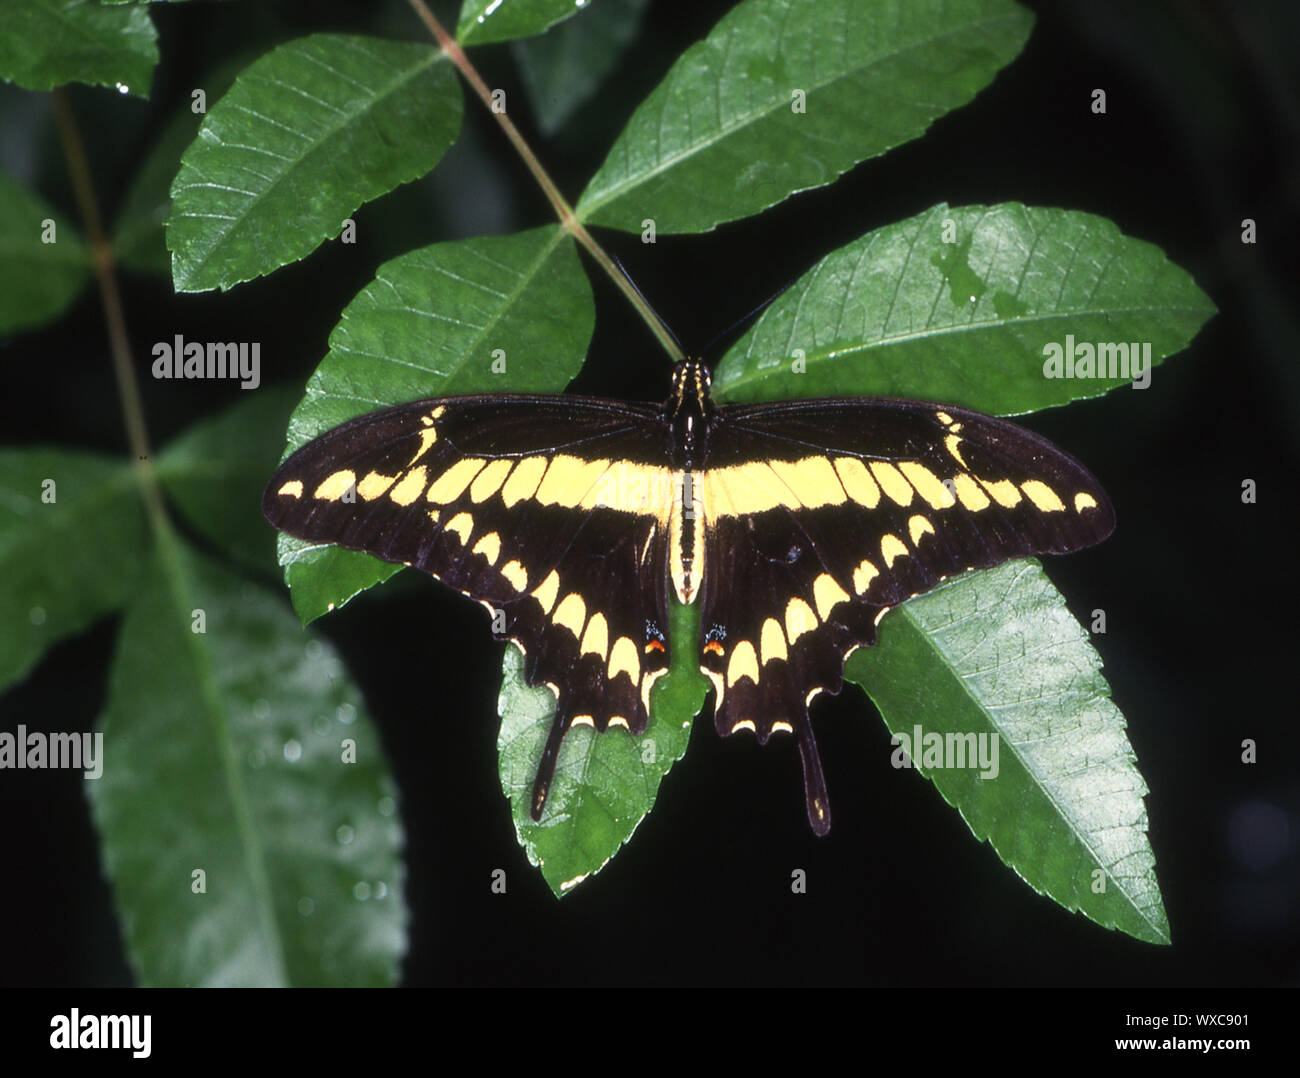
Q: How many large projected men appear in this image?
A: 0